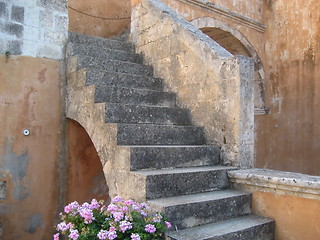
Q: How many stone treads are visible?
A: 11